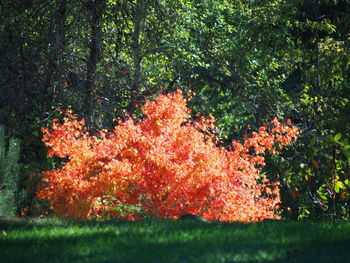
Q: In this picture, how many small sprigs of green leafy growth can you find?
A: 1